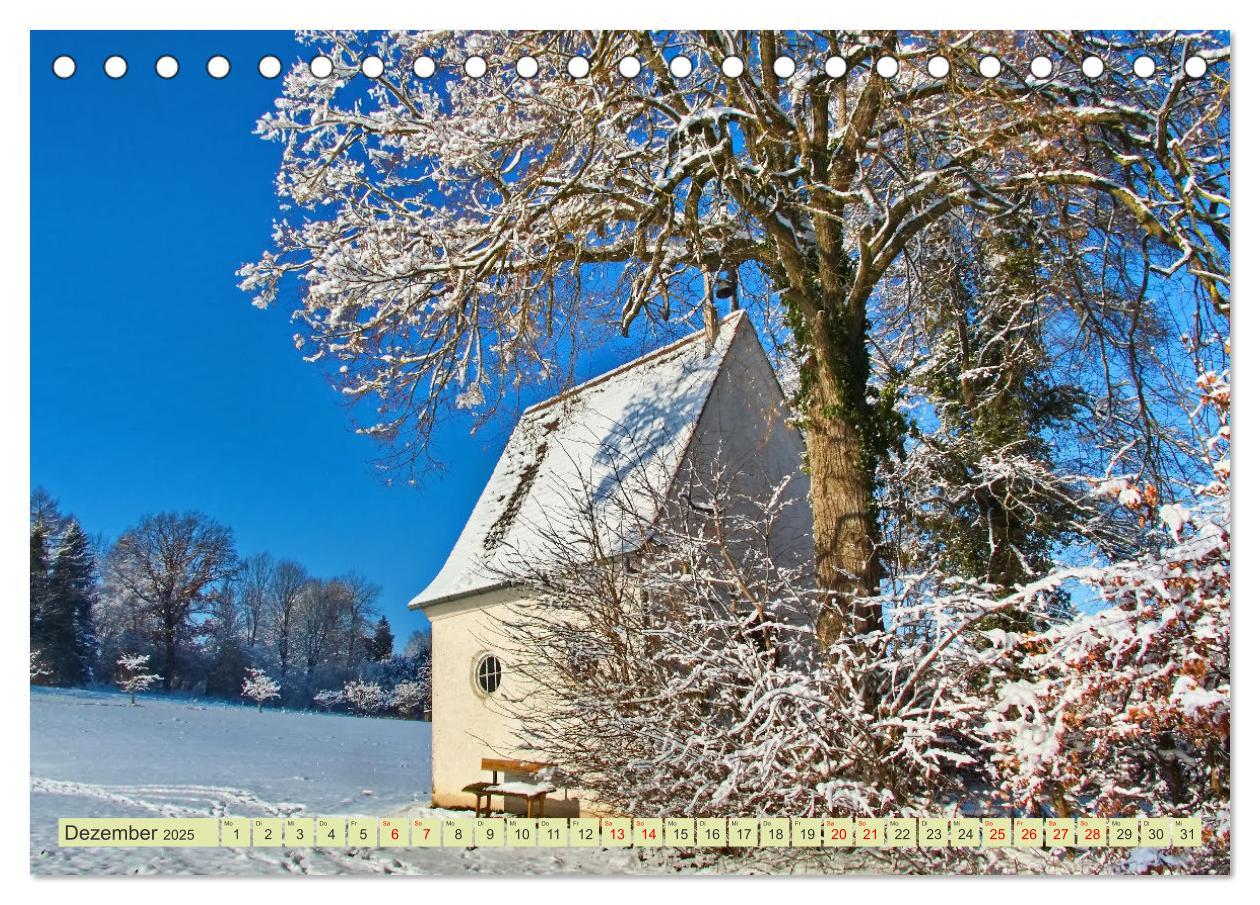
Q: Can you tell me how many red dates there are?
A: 10